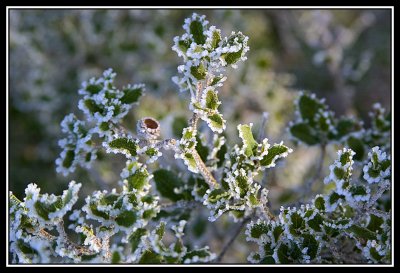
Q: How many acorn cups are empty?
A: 1